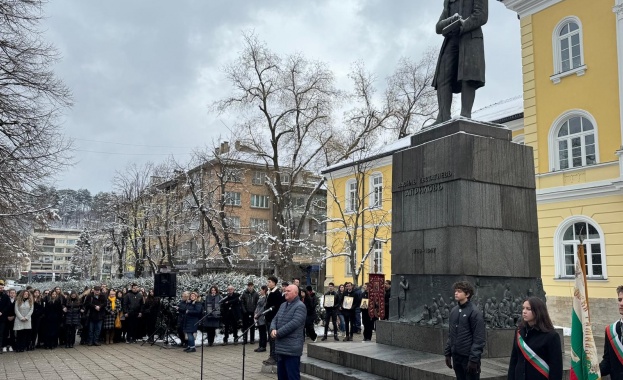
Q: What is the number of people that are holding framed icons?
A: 3